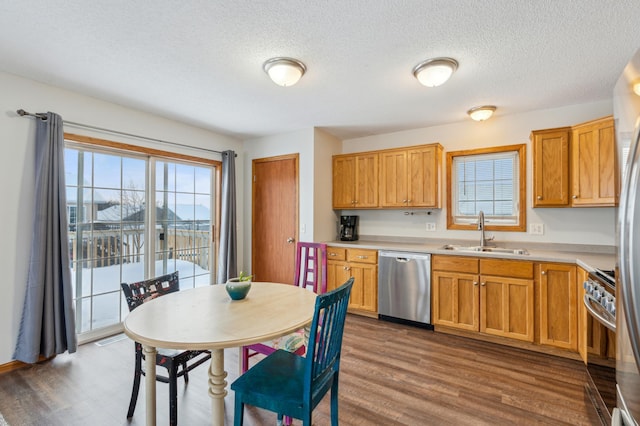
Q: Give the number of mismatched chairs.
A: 3